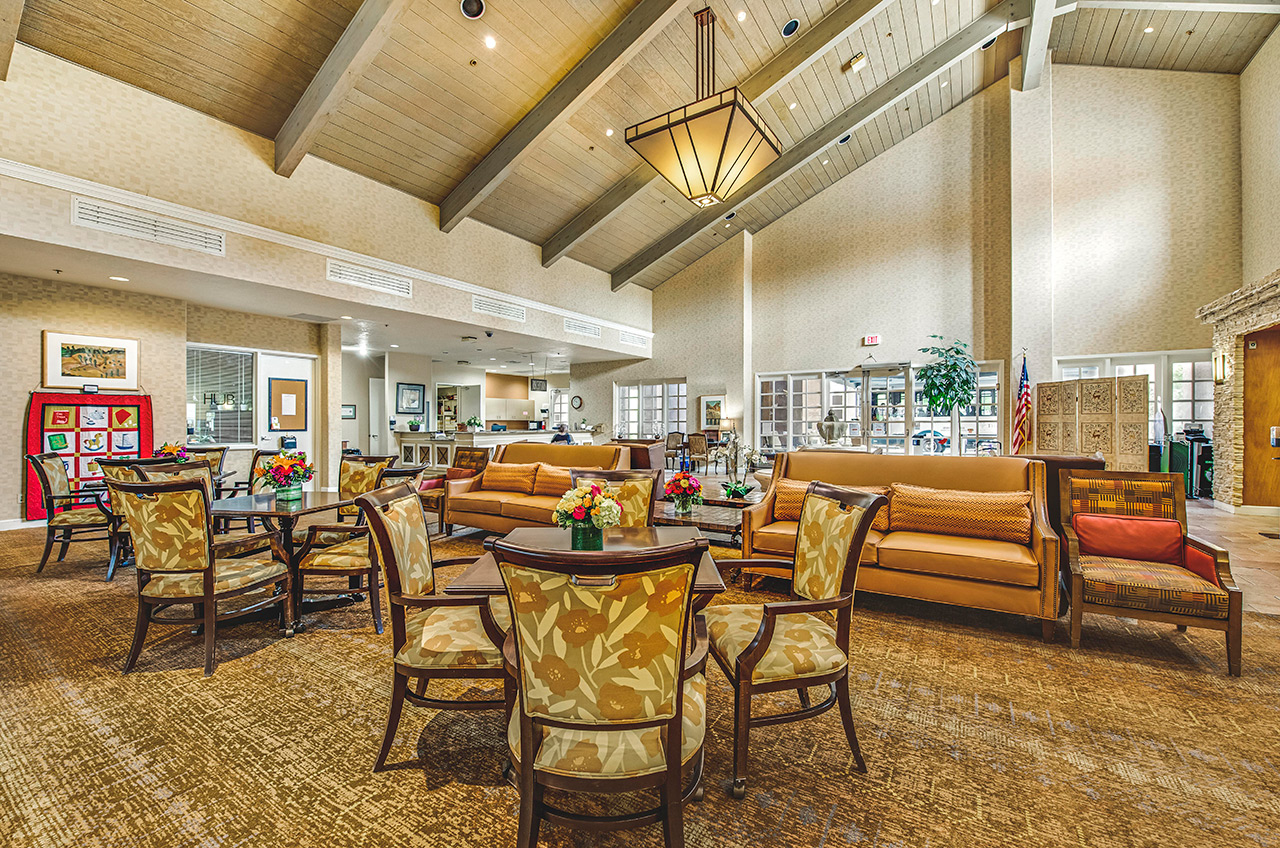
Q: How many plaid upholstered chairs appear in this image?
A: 2